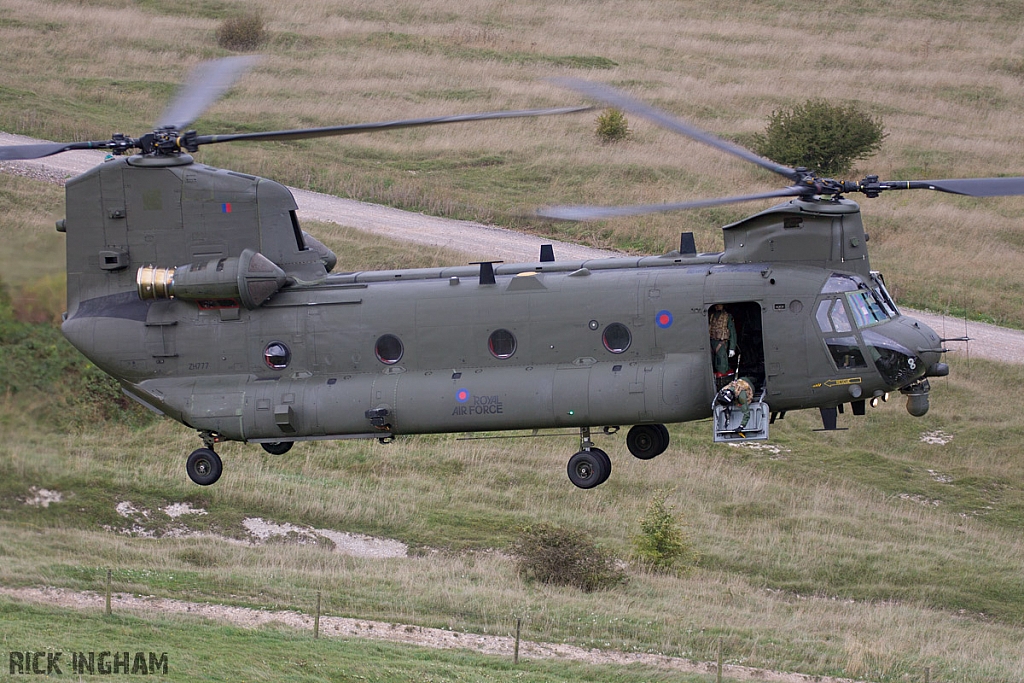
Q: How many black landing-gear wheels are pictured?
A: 6